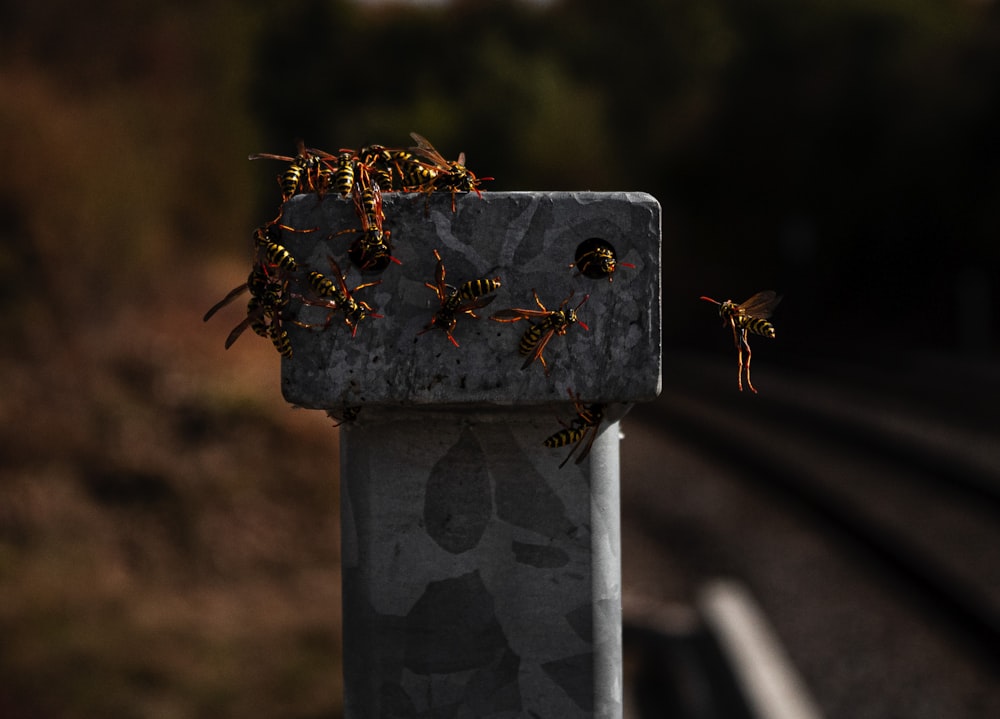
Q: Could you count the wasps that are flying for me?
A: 1